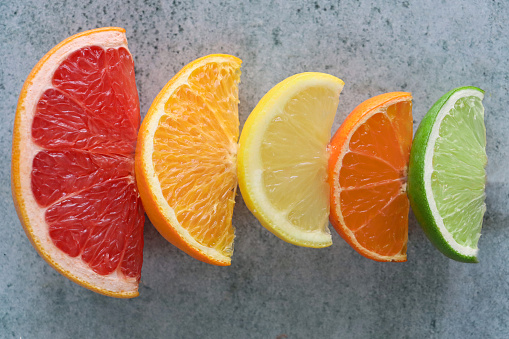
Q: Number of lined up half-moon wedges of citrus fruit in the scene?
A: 5